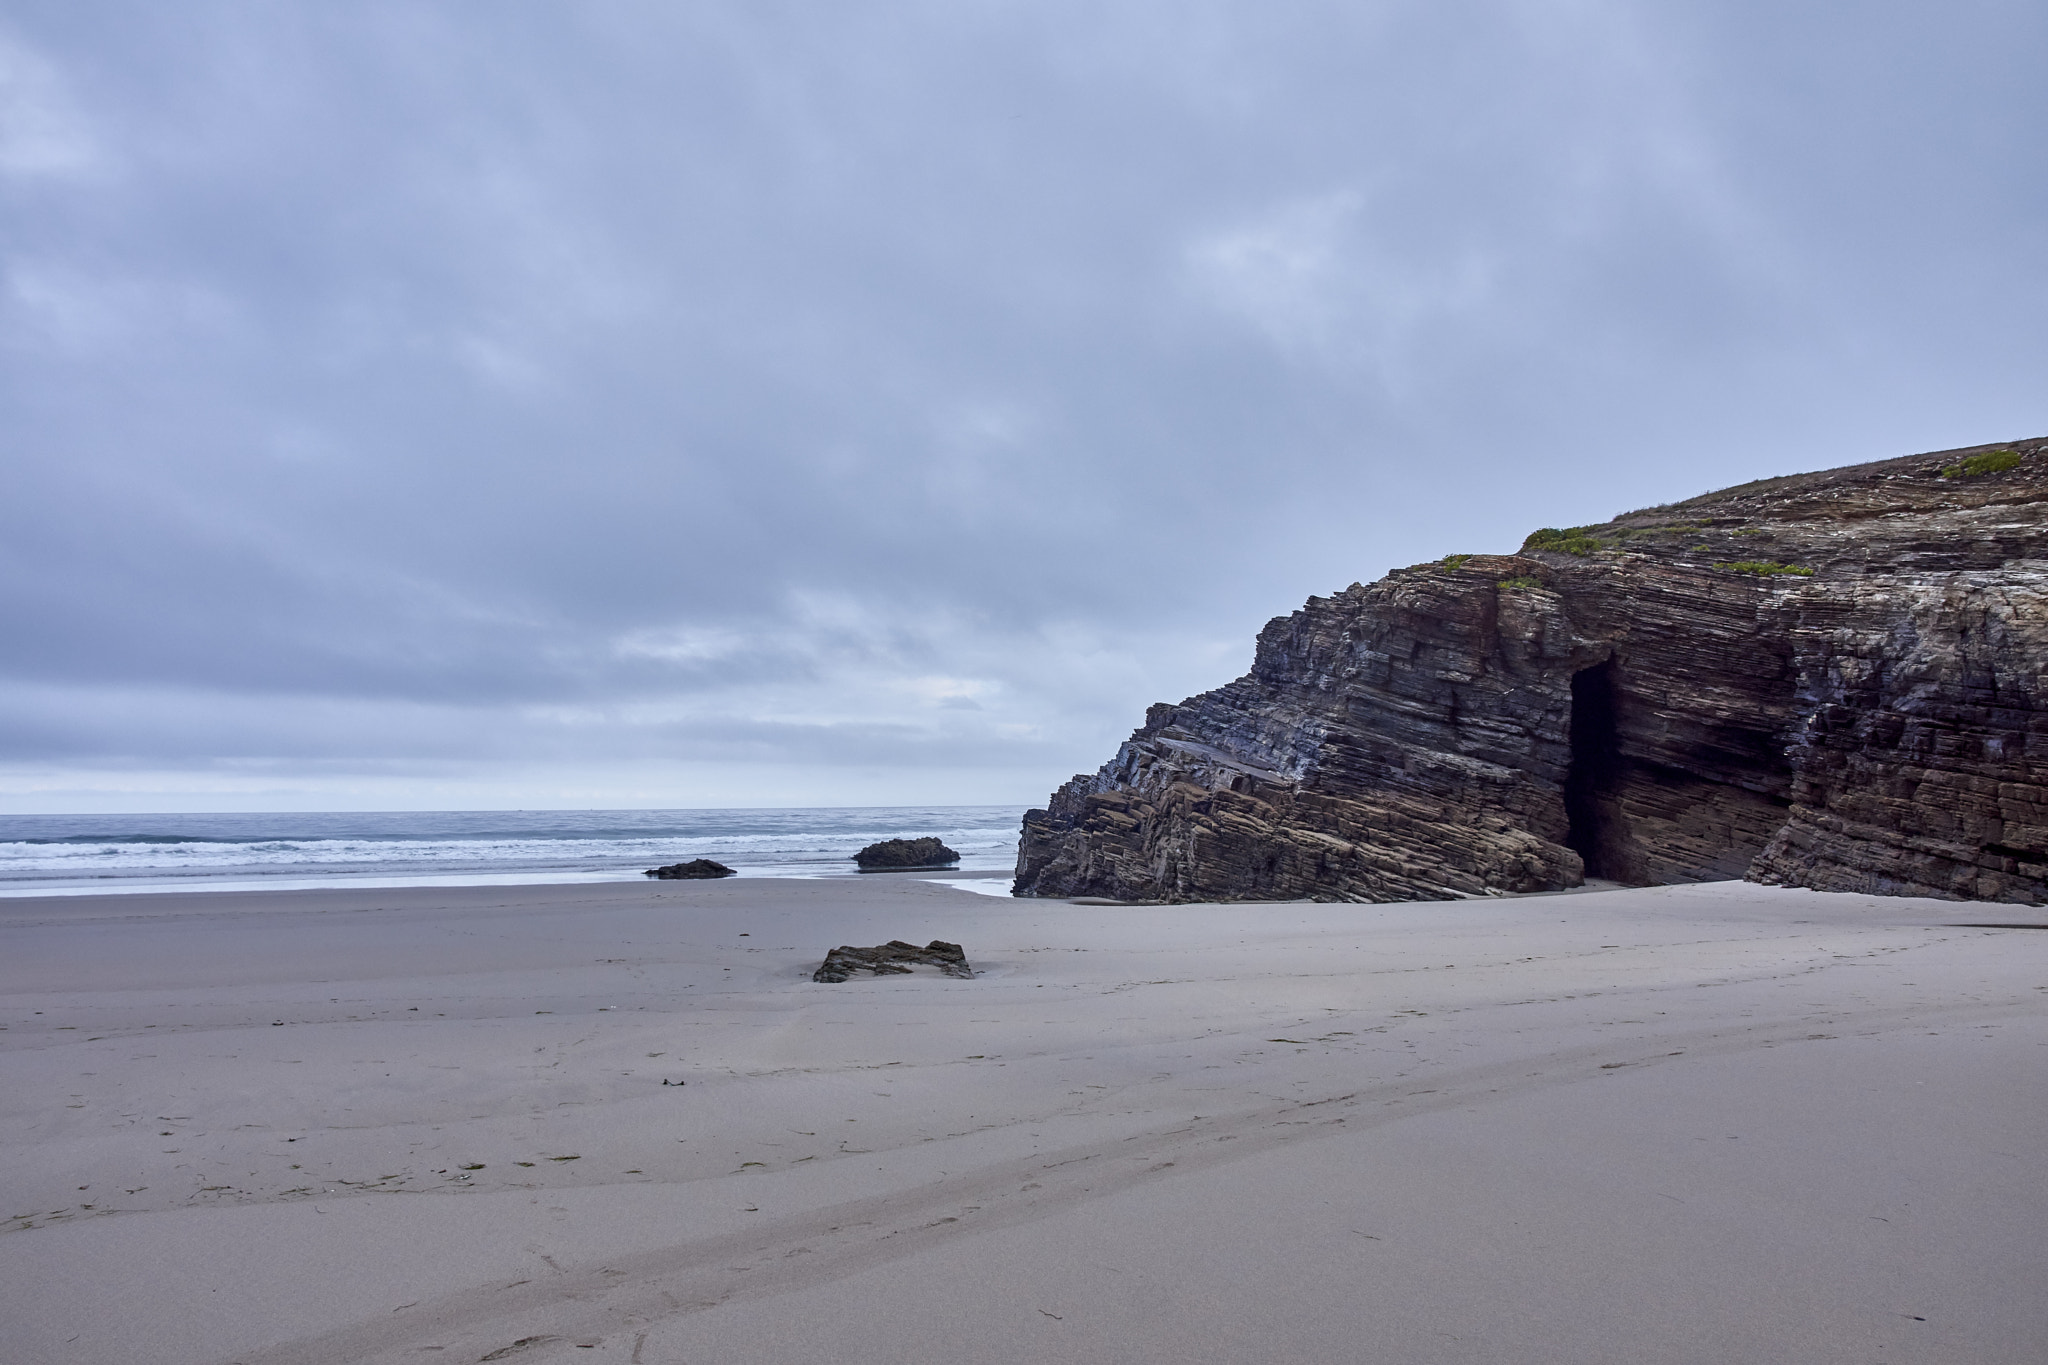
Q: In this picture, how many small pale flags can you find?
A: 0